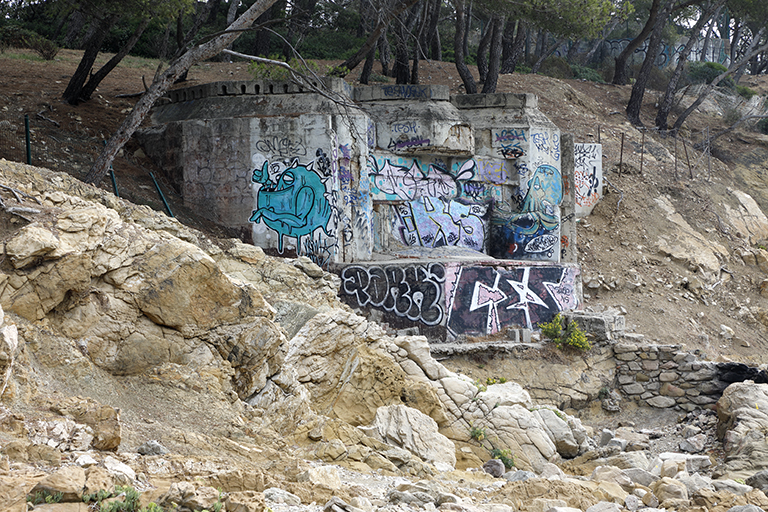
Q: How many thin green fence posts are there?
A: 3